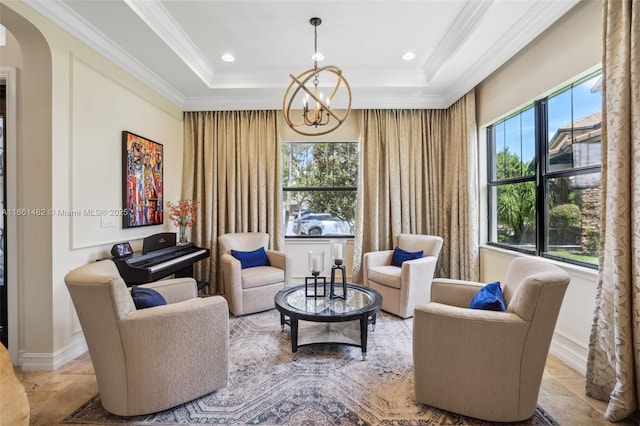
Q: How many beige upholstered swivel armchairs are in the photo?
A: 4